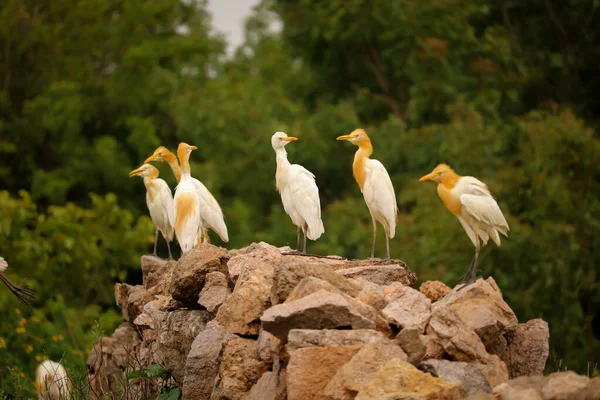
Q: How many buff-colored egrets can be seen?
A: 5